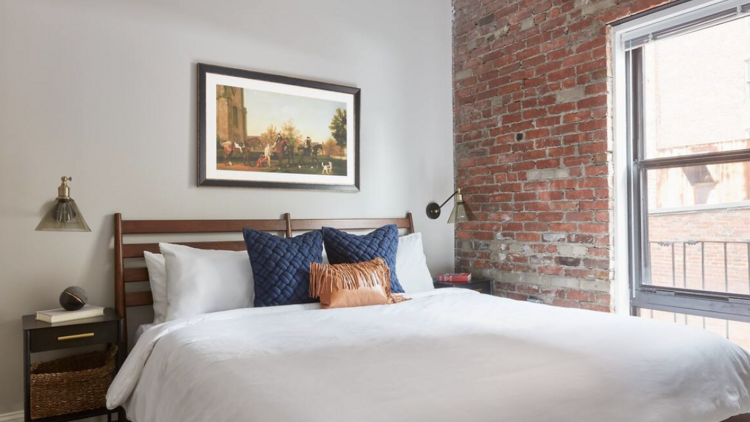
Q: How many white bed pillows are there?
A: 3